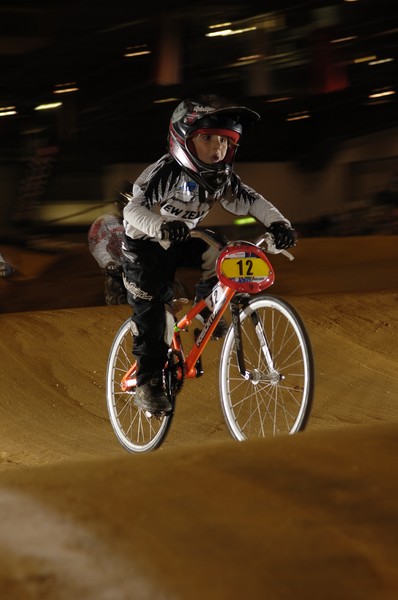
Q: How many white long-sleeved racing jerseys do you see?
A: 1